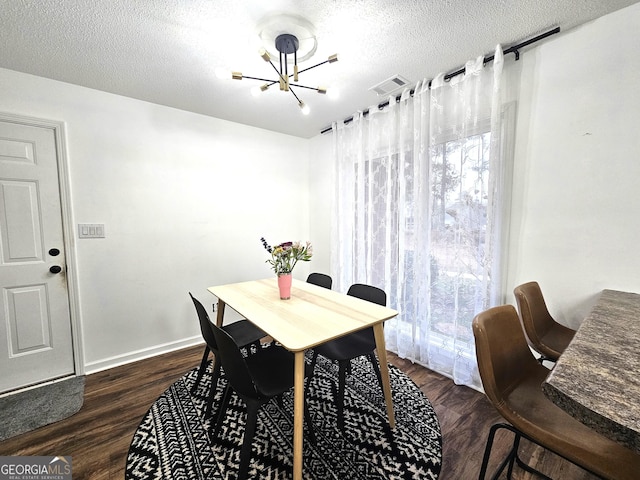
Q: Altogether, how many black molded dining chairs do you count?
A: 4